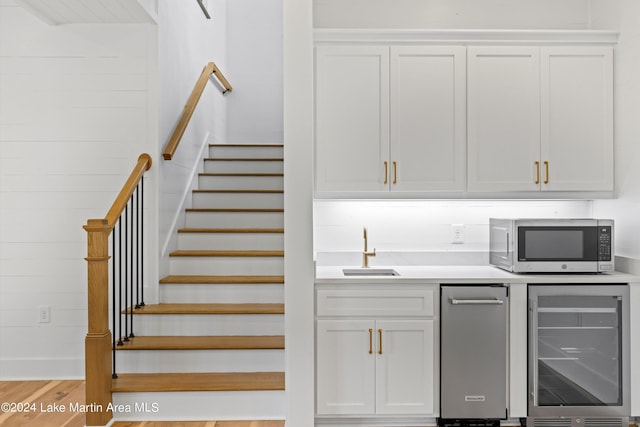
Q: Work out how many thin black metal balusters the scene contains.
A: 6